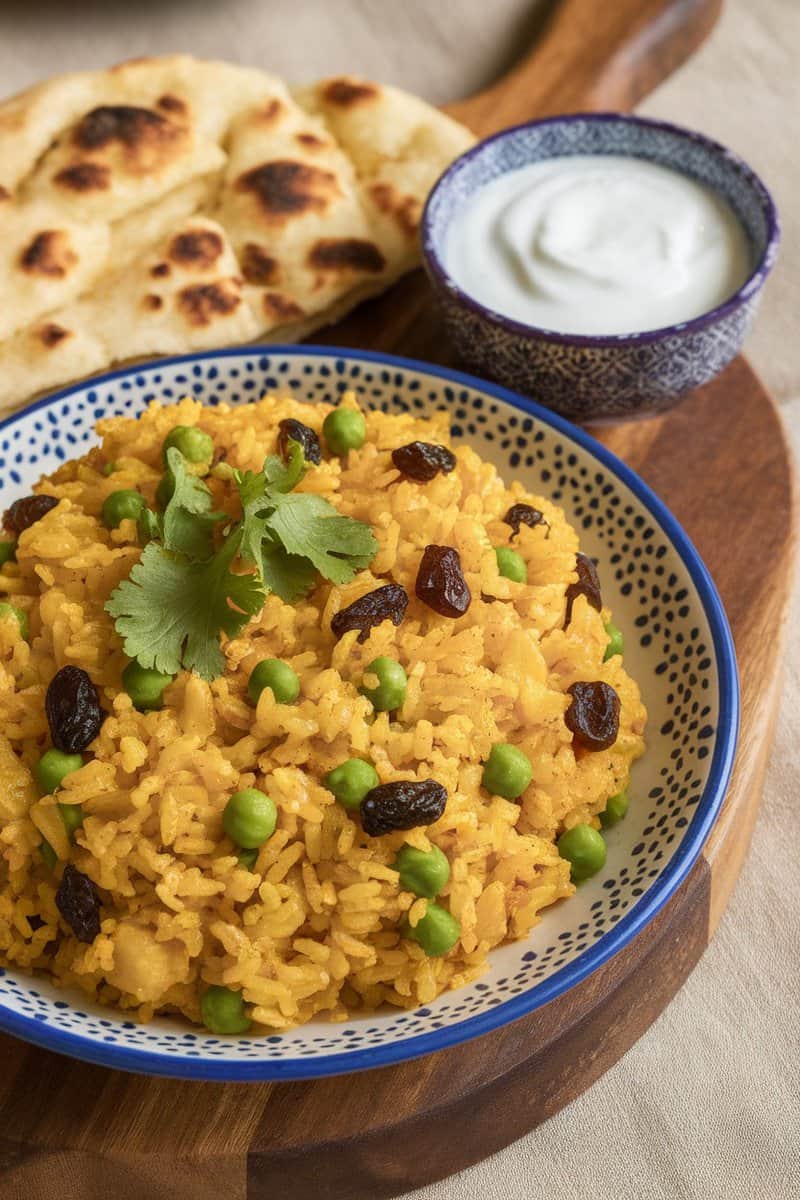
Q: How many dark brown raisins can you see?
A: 11